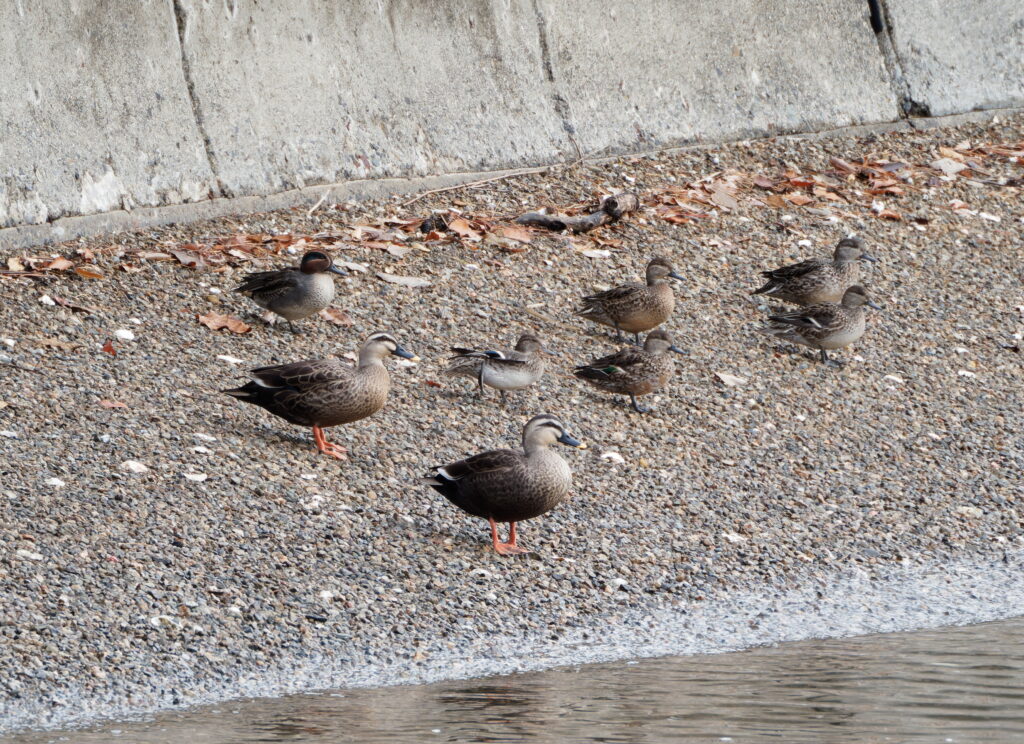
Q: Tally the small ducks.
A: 6